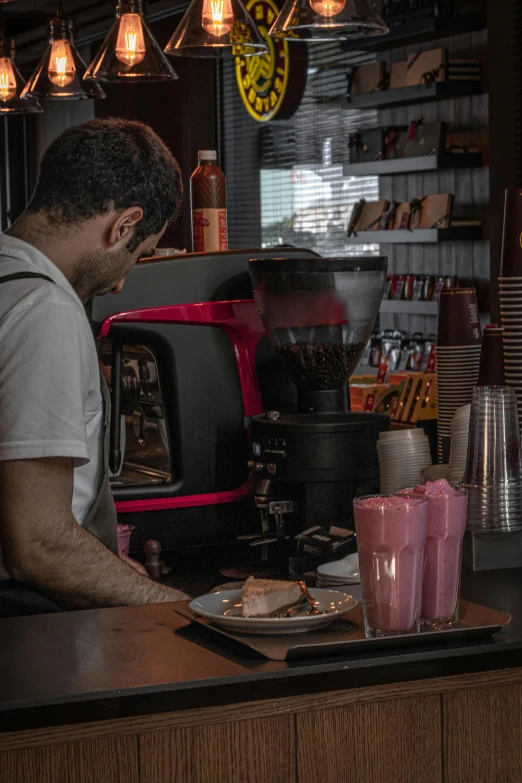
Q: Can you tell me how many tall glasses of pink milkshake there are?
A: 2